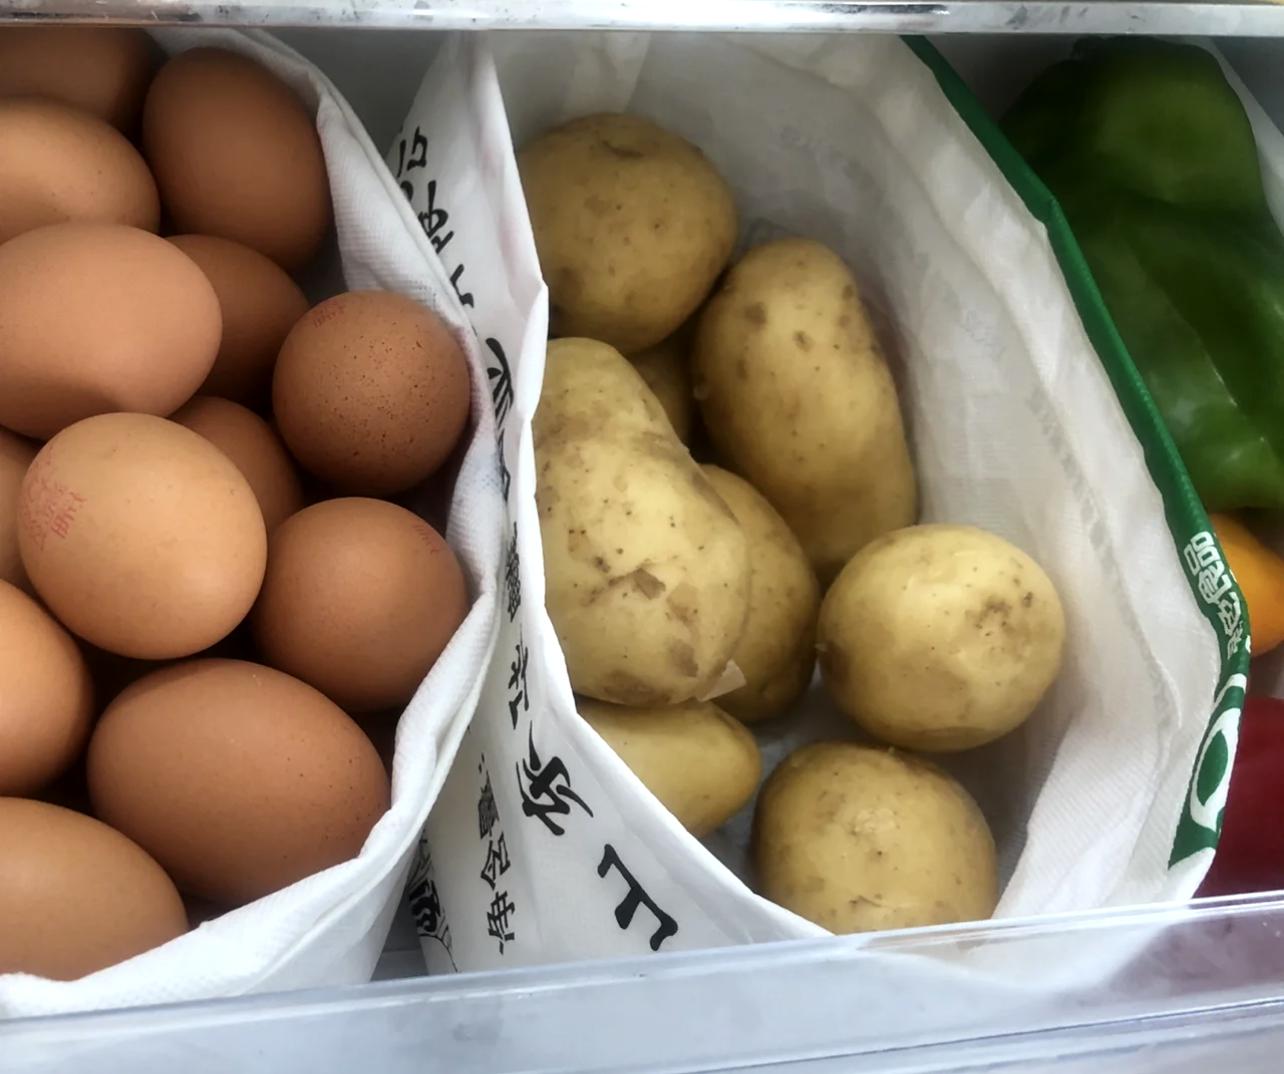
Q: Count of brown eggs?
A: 13